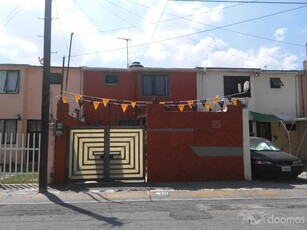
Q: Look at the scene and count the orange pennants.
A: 12